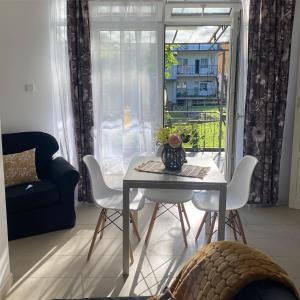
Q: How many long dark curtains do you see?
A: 2